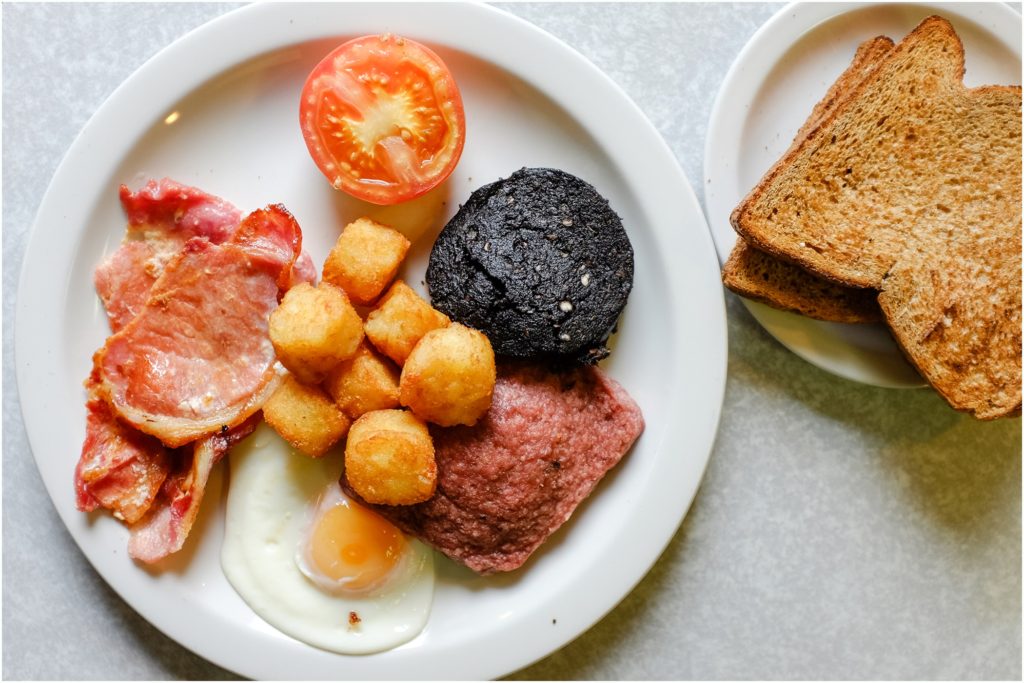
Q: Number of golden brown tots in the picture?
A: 7